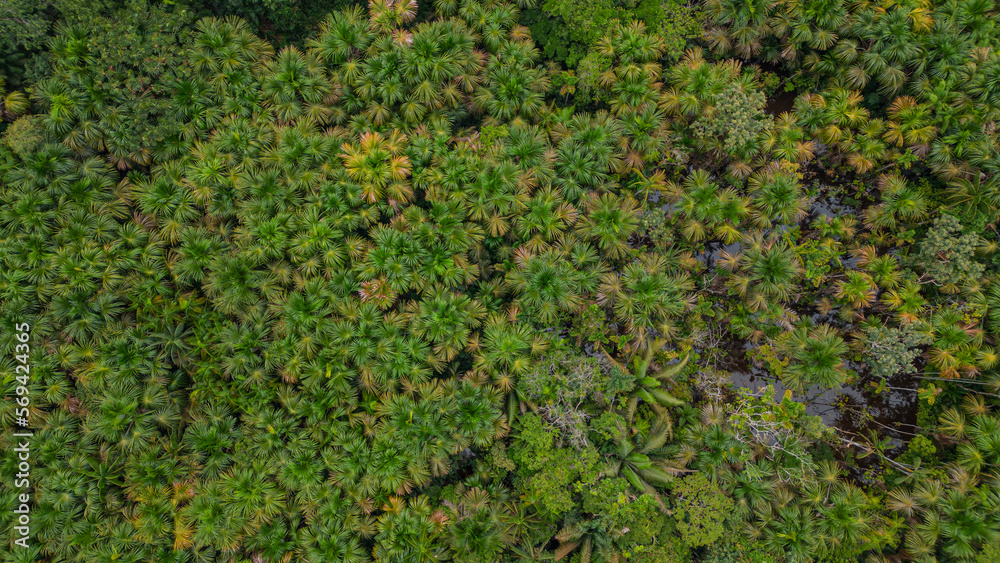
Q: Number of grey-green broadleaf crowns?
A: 3